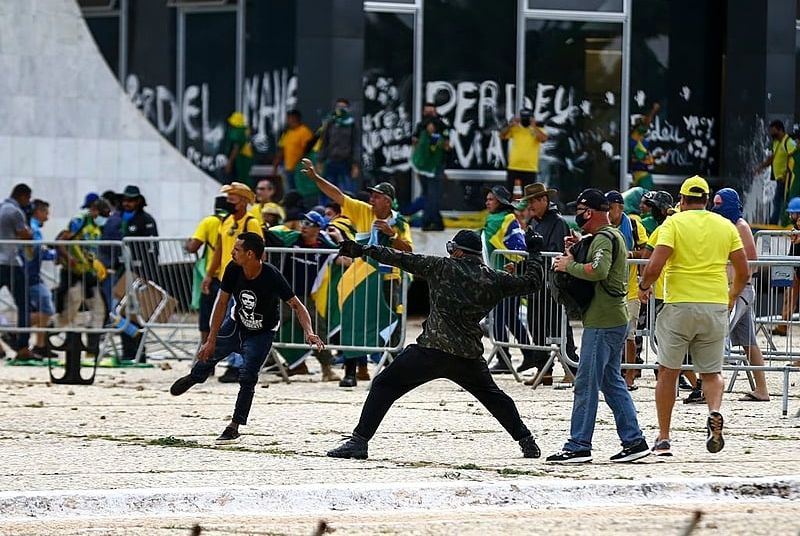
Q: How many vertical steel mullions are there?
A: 6